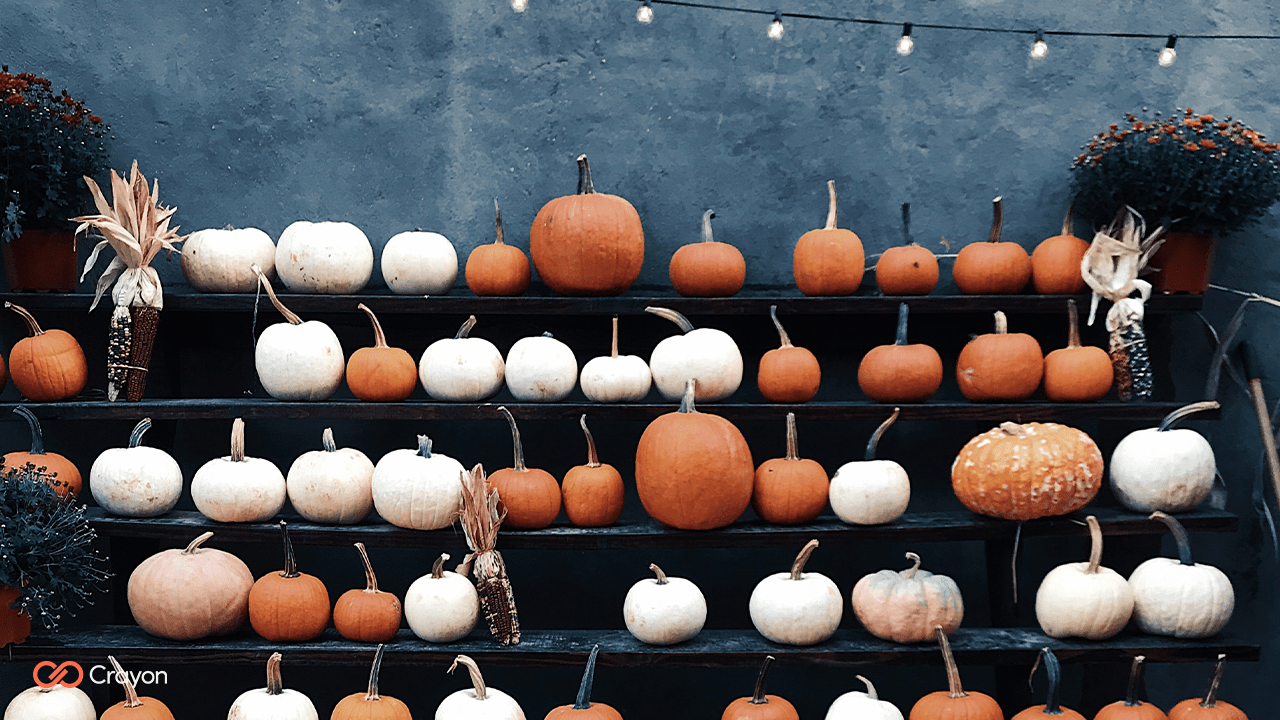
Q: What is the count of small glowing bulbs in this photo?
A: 6